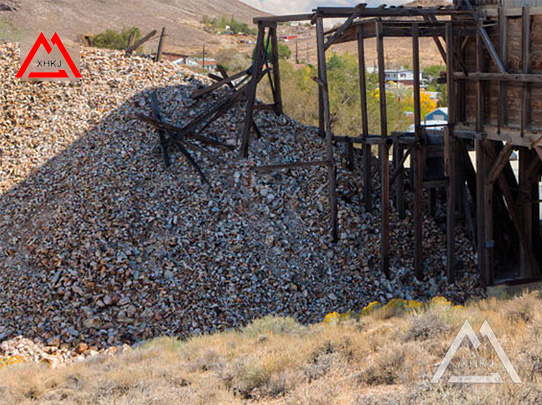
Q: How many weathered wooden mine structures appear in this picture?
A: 1